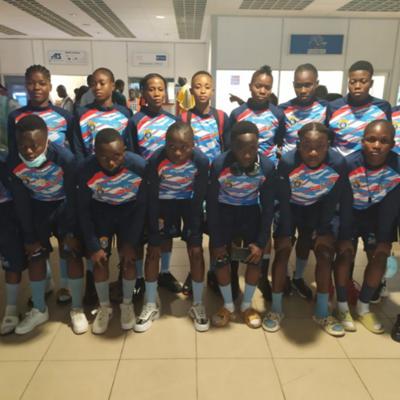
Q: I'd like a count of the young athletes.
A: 13